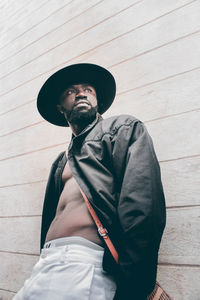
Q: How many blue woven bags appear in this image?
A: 0